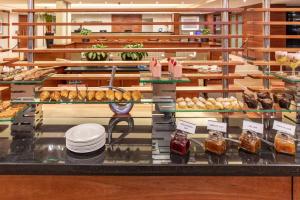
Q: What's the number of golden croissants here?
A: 11